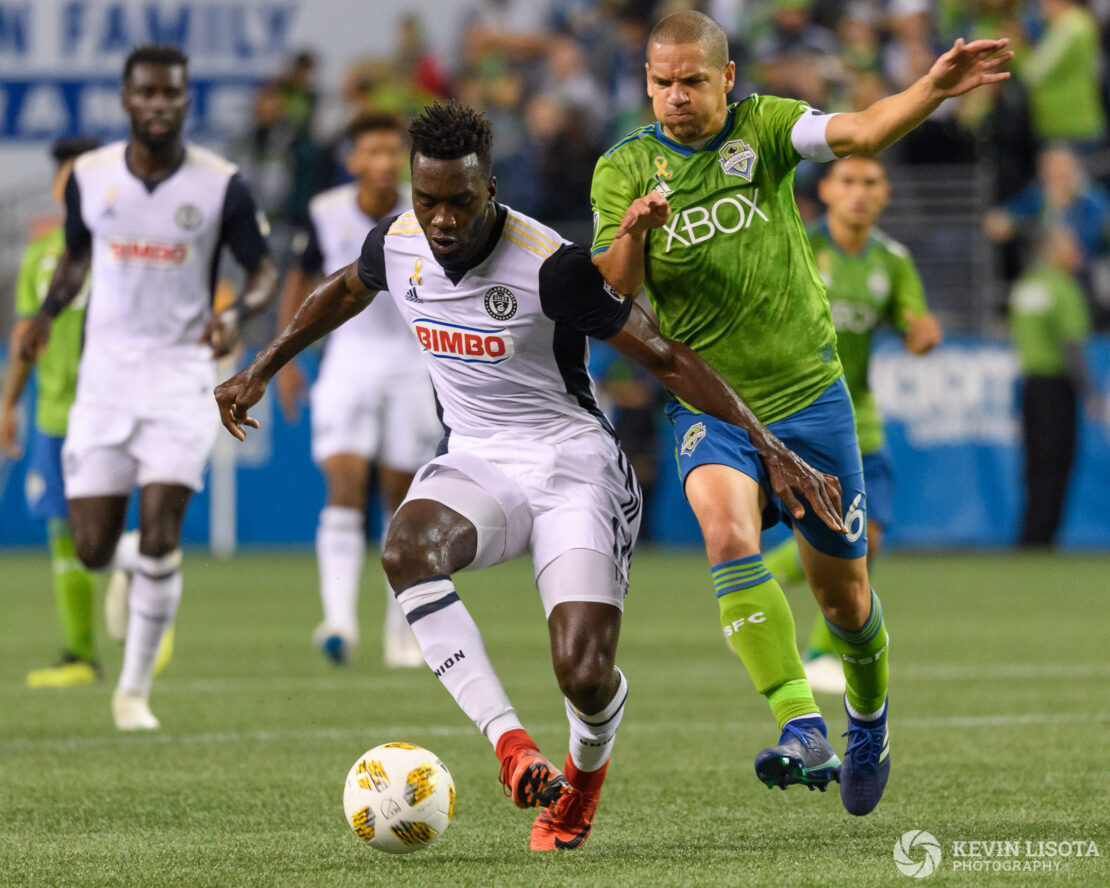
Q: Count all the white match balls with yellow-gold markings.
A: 1